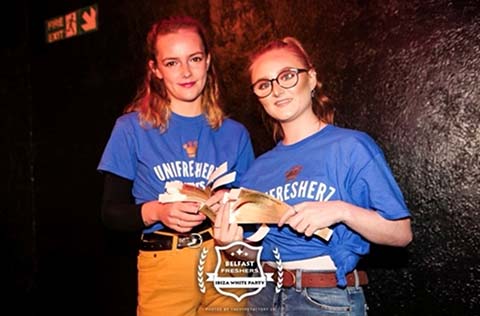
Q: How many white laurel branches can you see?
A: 2